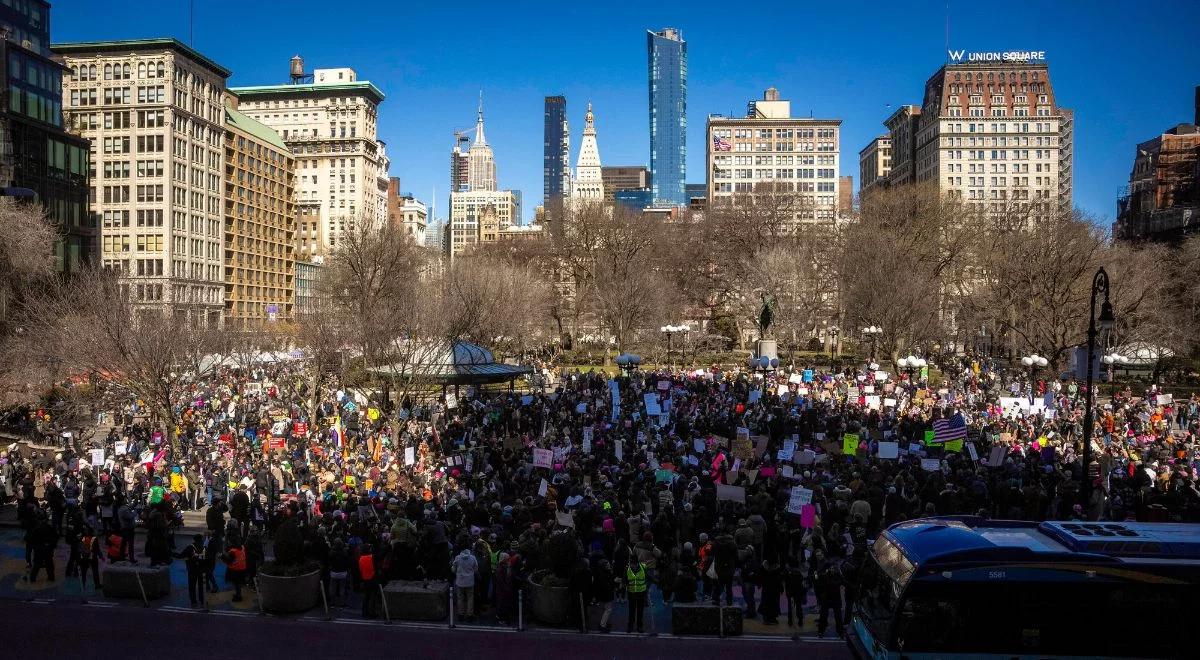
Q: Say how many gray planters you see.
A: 2